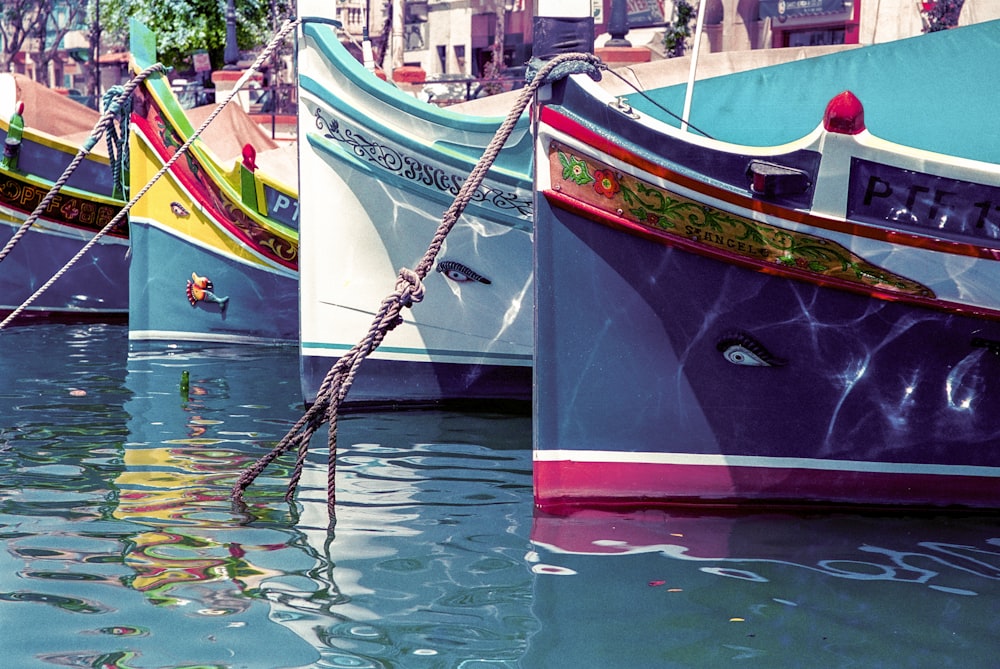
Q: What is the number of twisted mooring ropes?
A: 3